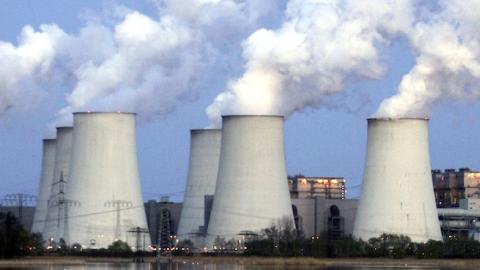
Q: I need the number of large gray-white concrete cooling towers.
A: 6